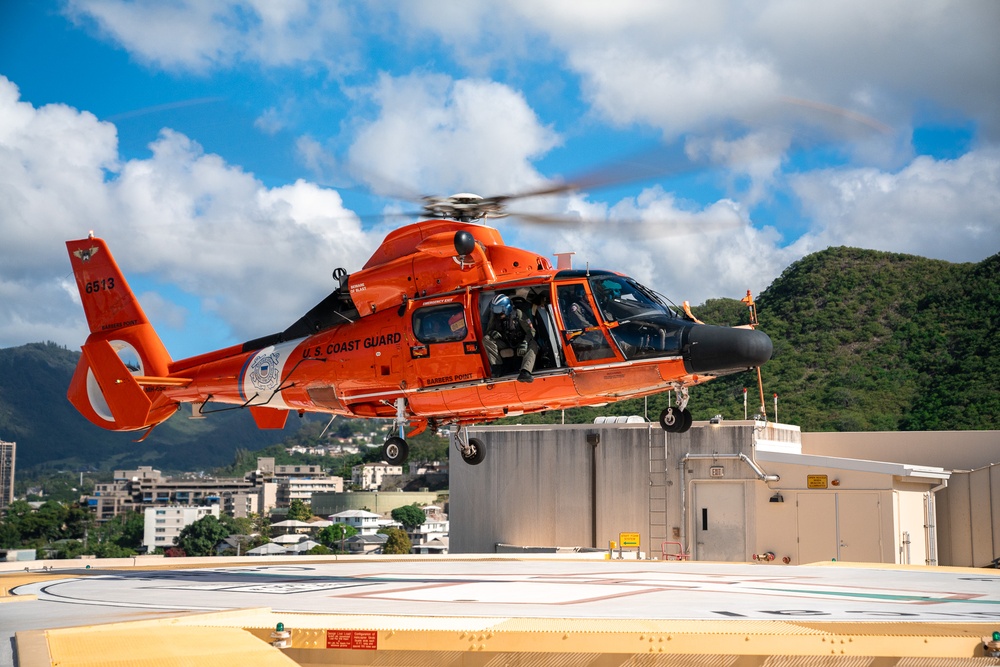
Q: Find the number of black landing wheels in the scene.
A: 4